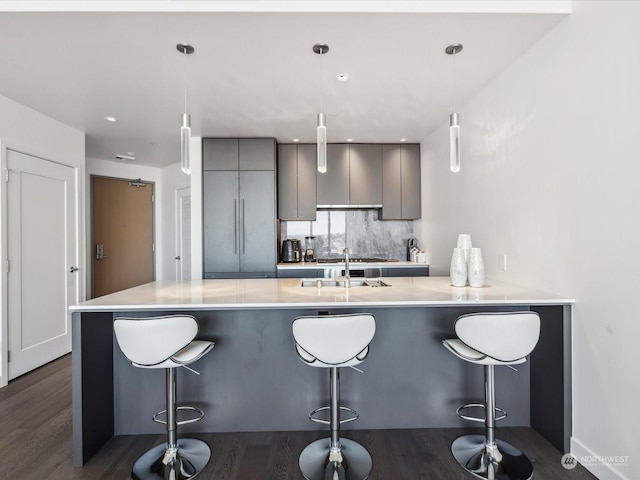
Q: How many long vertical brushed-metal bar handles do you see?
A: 2